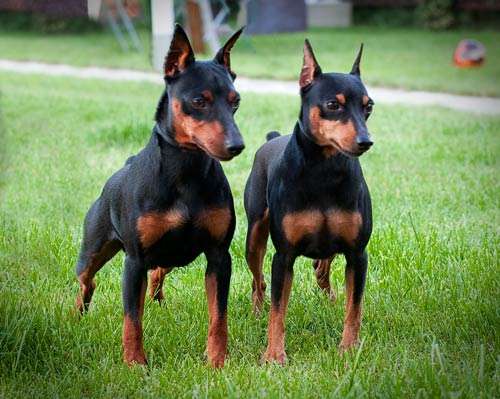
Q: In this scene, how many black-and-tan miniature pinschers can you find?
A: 2